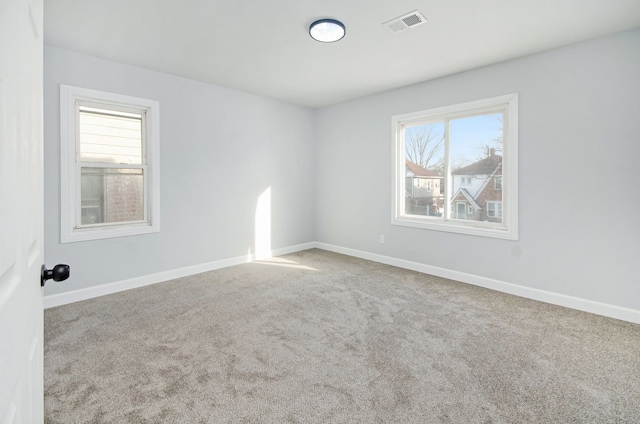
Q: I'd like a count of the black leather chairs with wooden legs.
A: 0